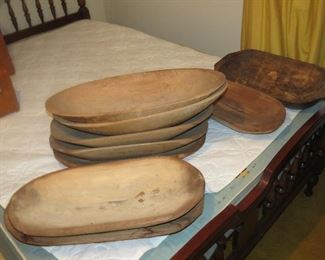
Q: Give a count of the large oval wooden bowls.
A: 9